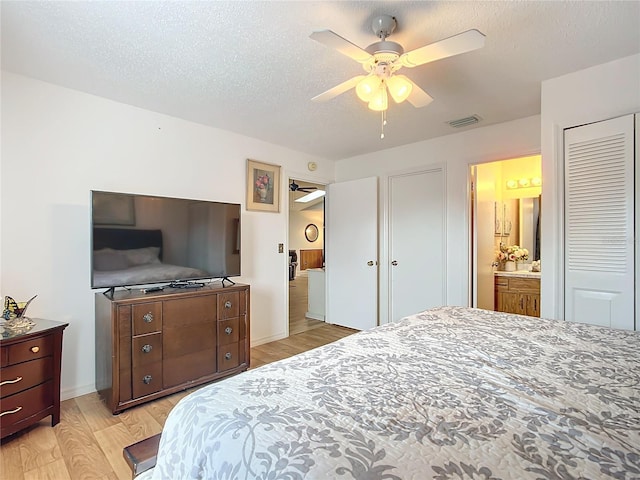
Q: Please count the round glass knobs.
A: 6